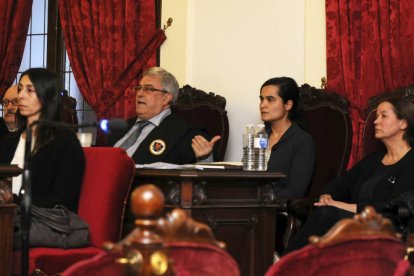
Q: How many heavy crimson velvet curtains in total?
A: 3